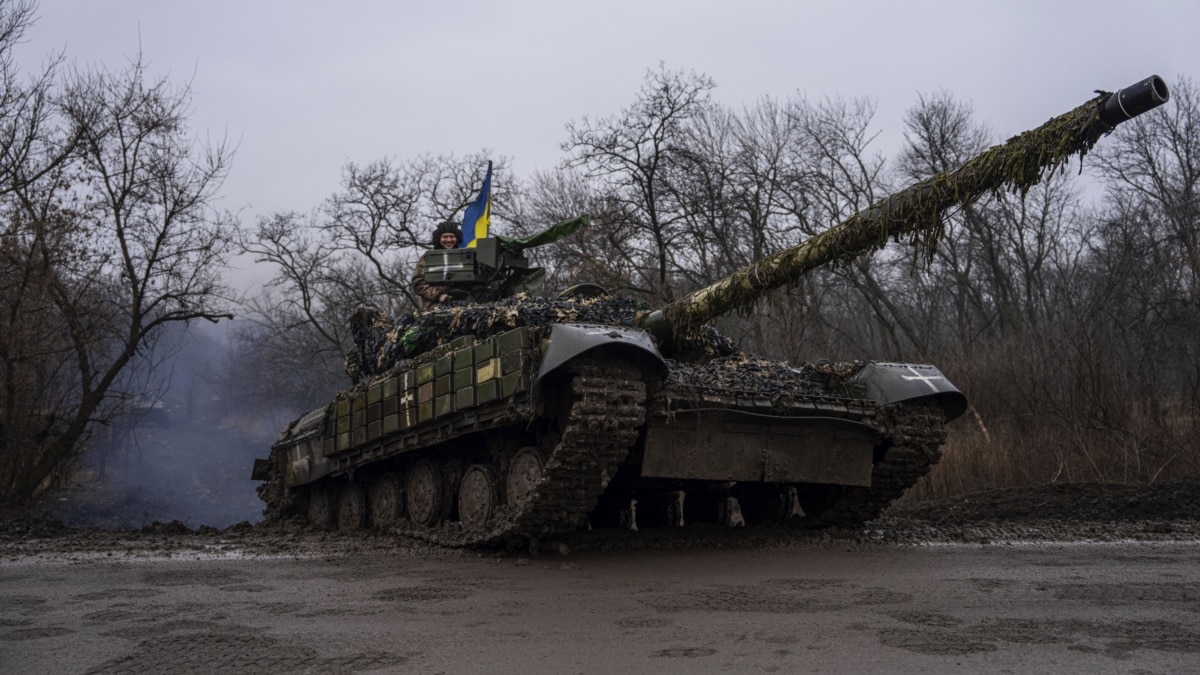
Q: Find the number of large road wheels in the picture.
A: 6